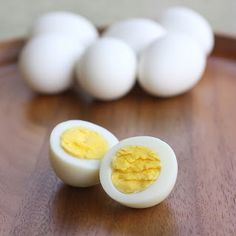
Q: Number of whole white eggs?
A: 6